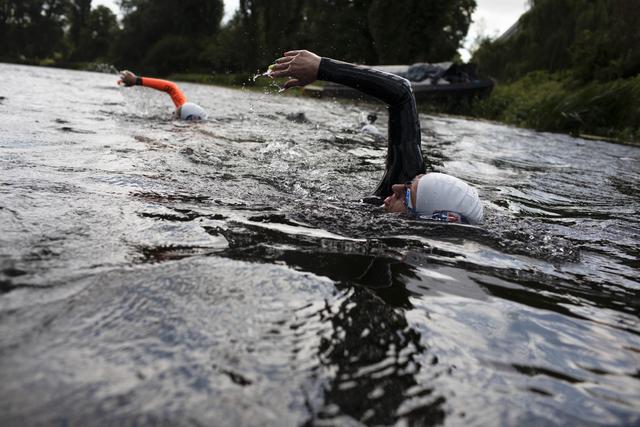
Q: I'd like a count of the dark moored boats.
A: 1